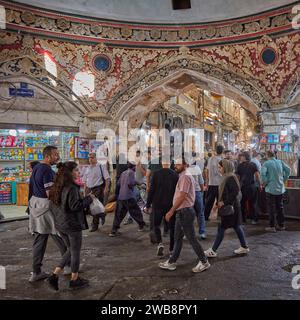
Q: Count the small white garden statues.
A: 0